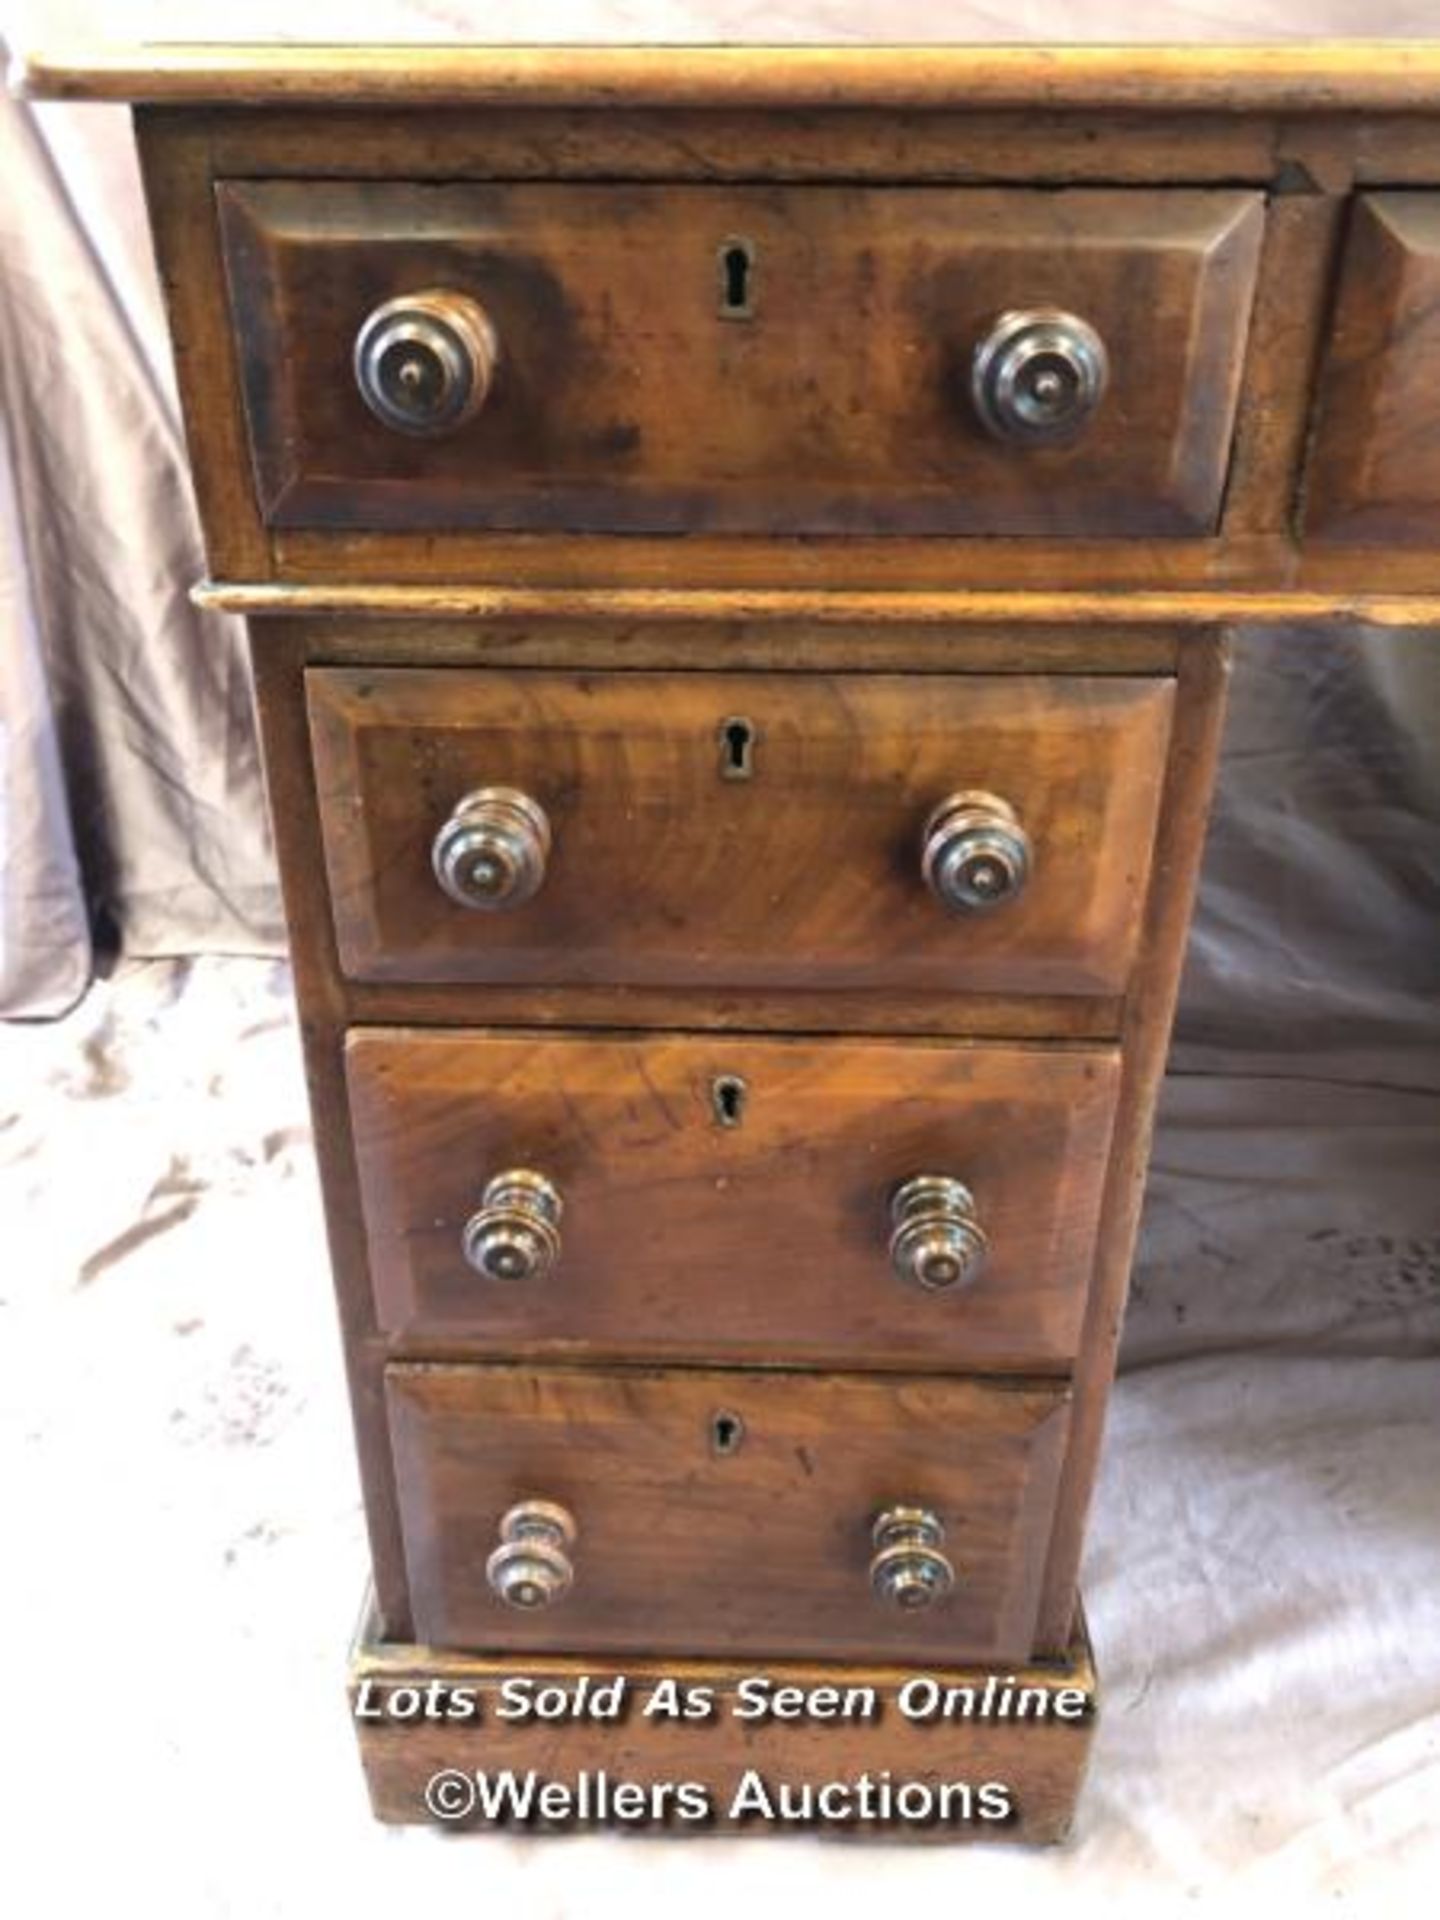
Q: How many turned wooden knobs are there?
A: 8